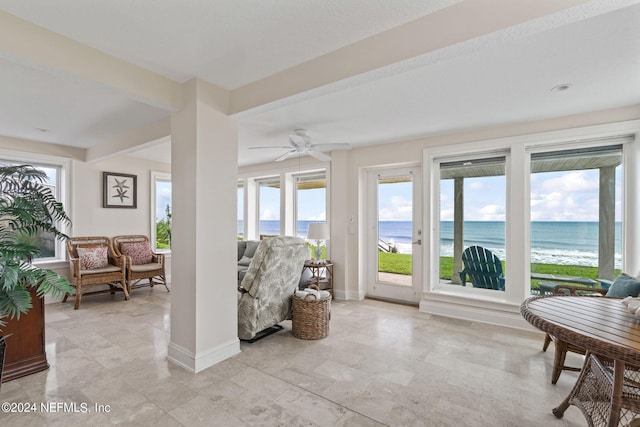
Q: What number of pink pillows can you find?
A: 2